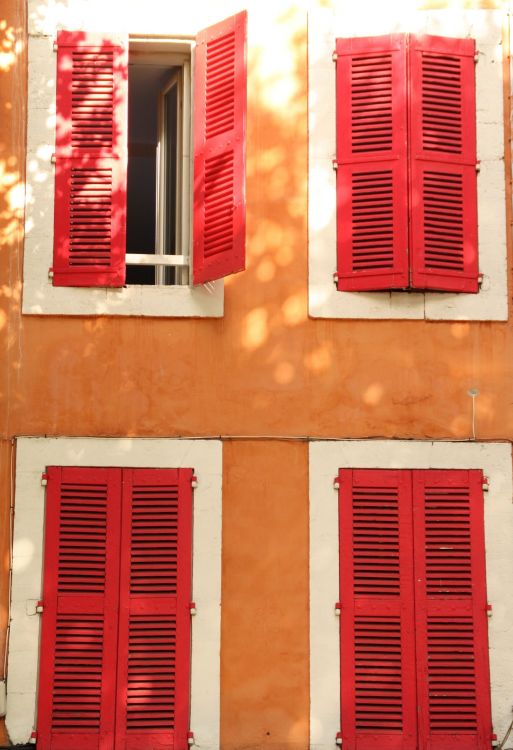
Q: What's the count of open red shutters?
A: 1